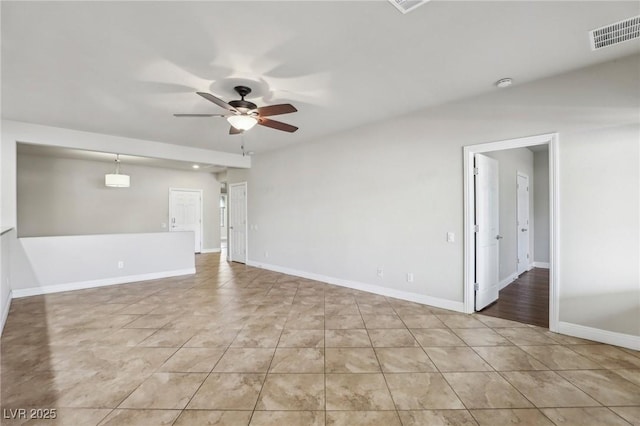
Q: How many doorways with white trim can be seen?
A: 4